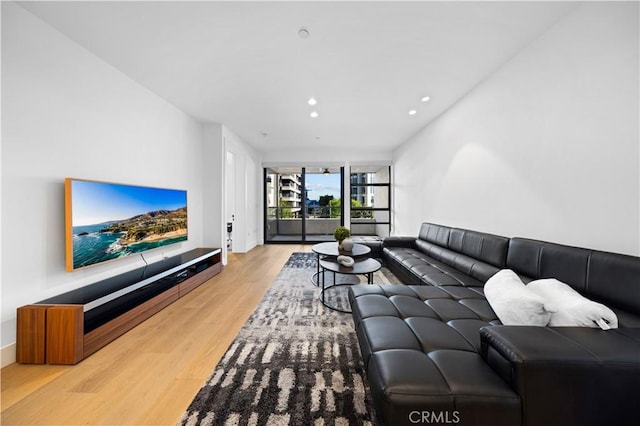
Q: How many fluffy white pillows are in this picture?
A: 2